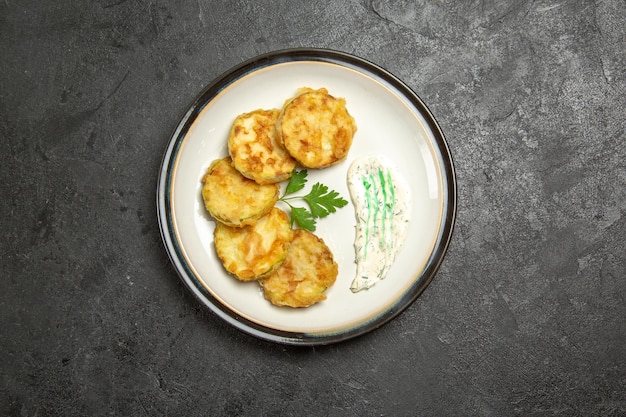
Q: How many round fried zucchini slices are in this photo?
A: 5